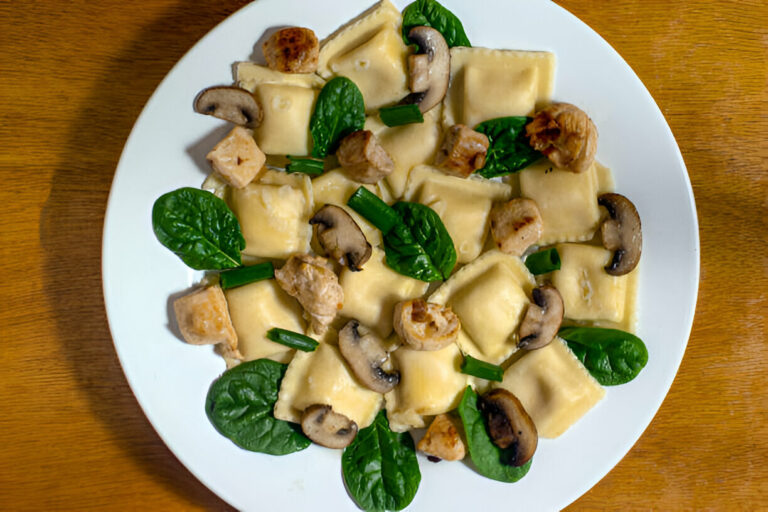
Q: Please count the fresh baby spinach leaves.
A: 9